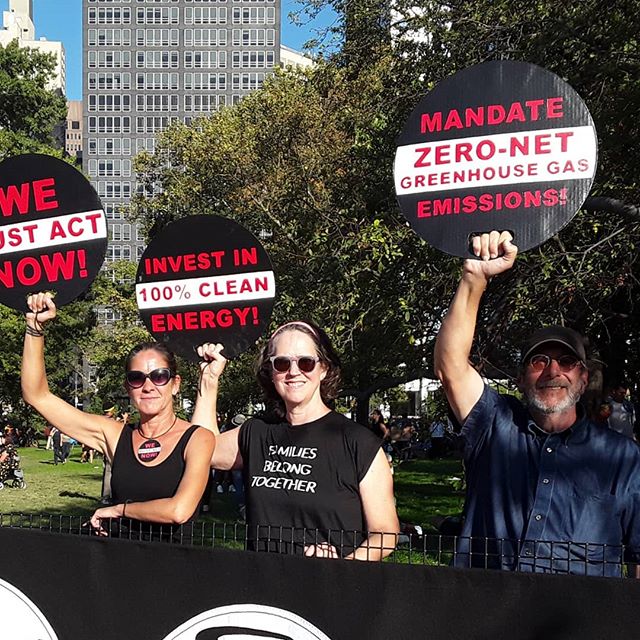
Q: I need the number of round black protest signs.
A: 3